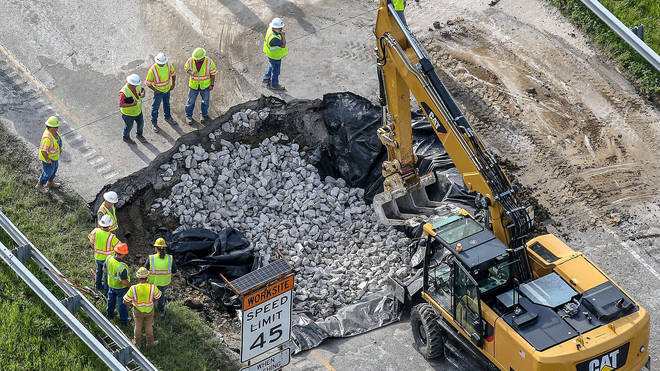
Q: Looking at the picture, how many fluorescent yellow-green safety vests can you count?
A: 11